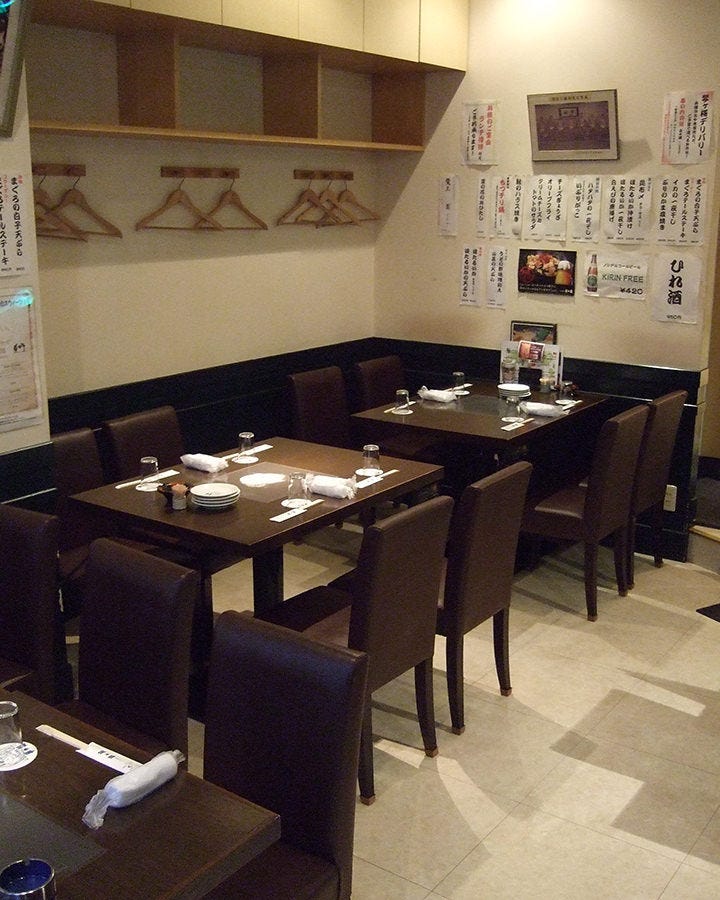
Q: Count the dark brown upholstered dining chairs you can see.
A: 11